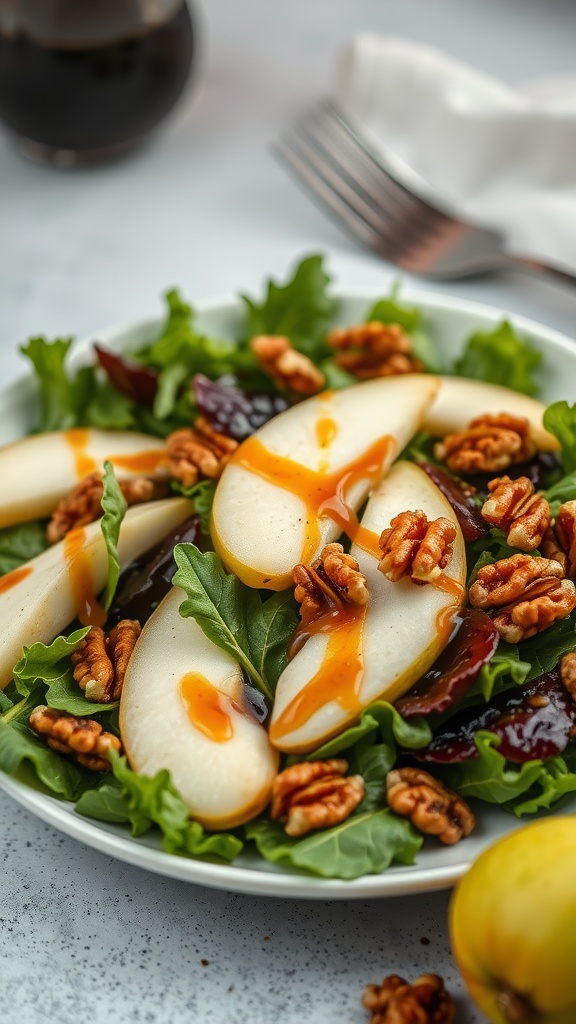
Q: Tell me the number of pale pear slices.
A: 6